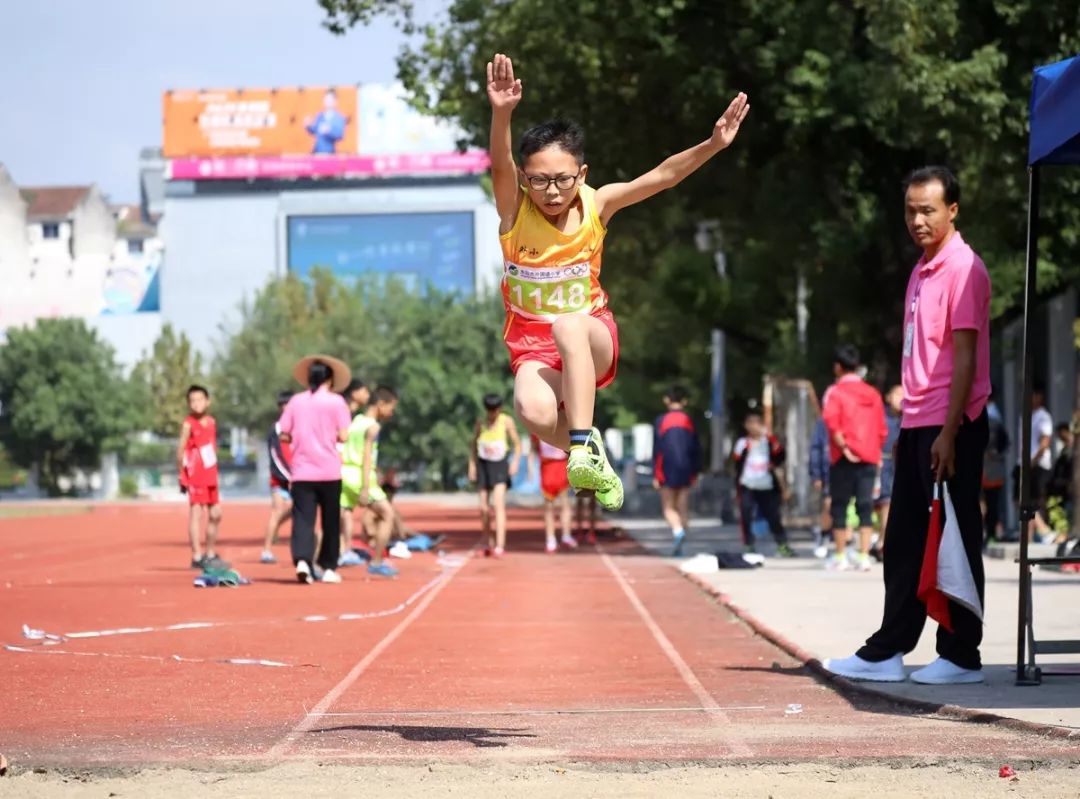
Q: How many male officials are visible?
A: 1